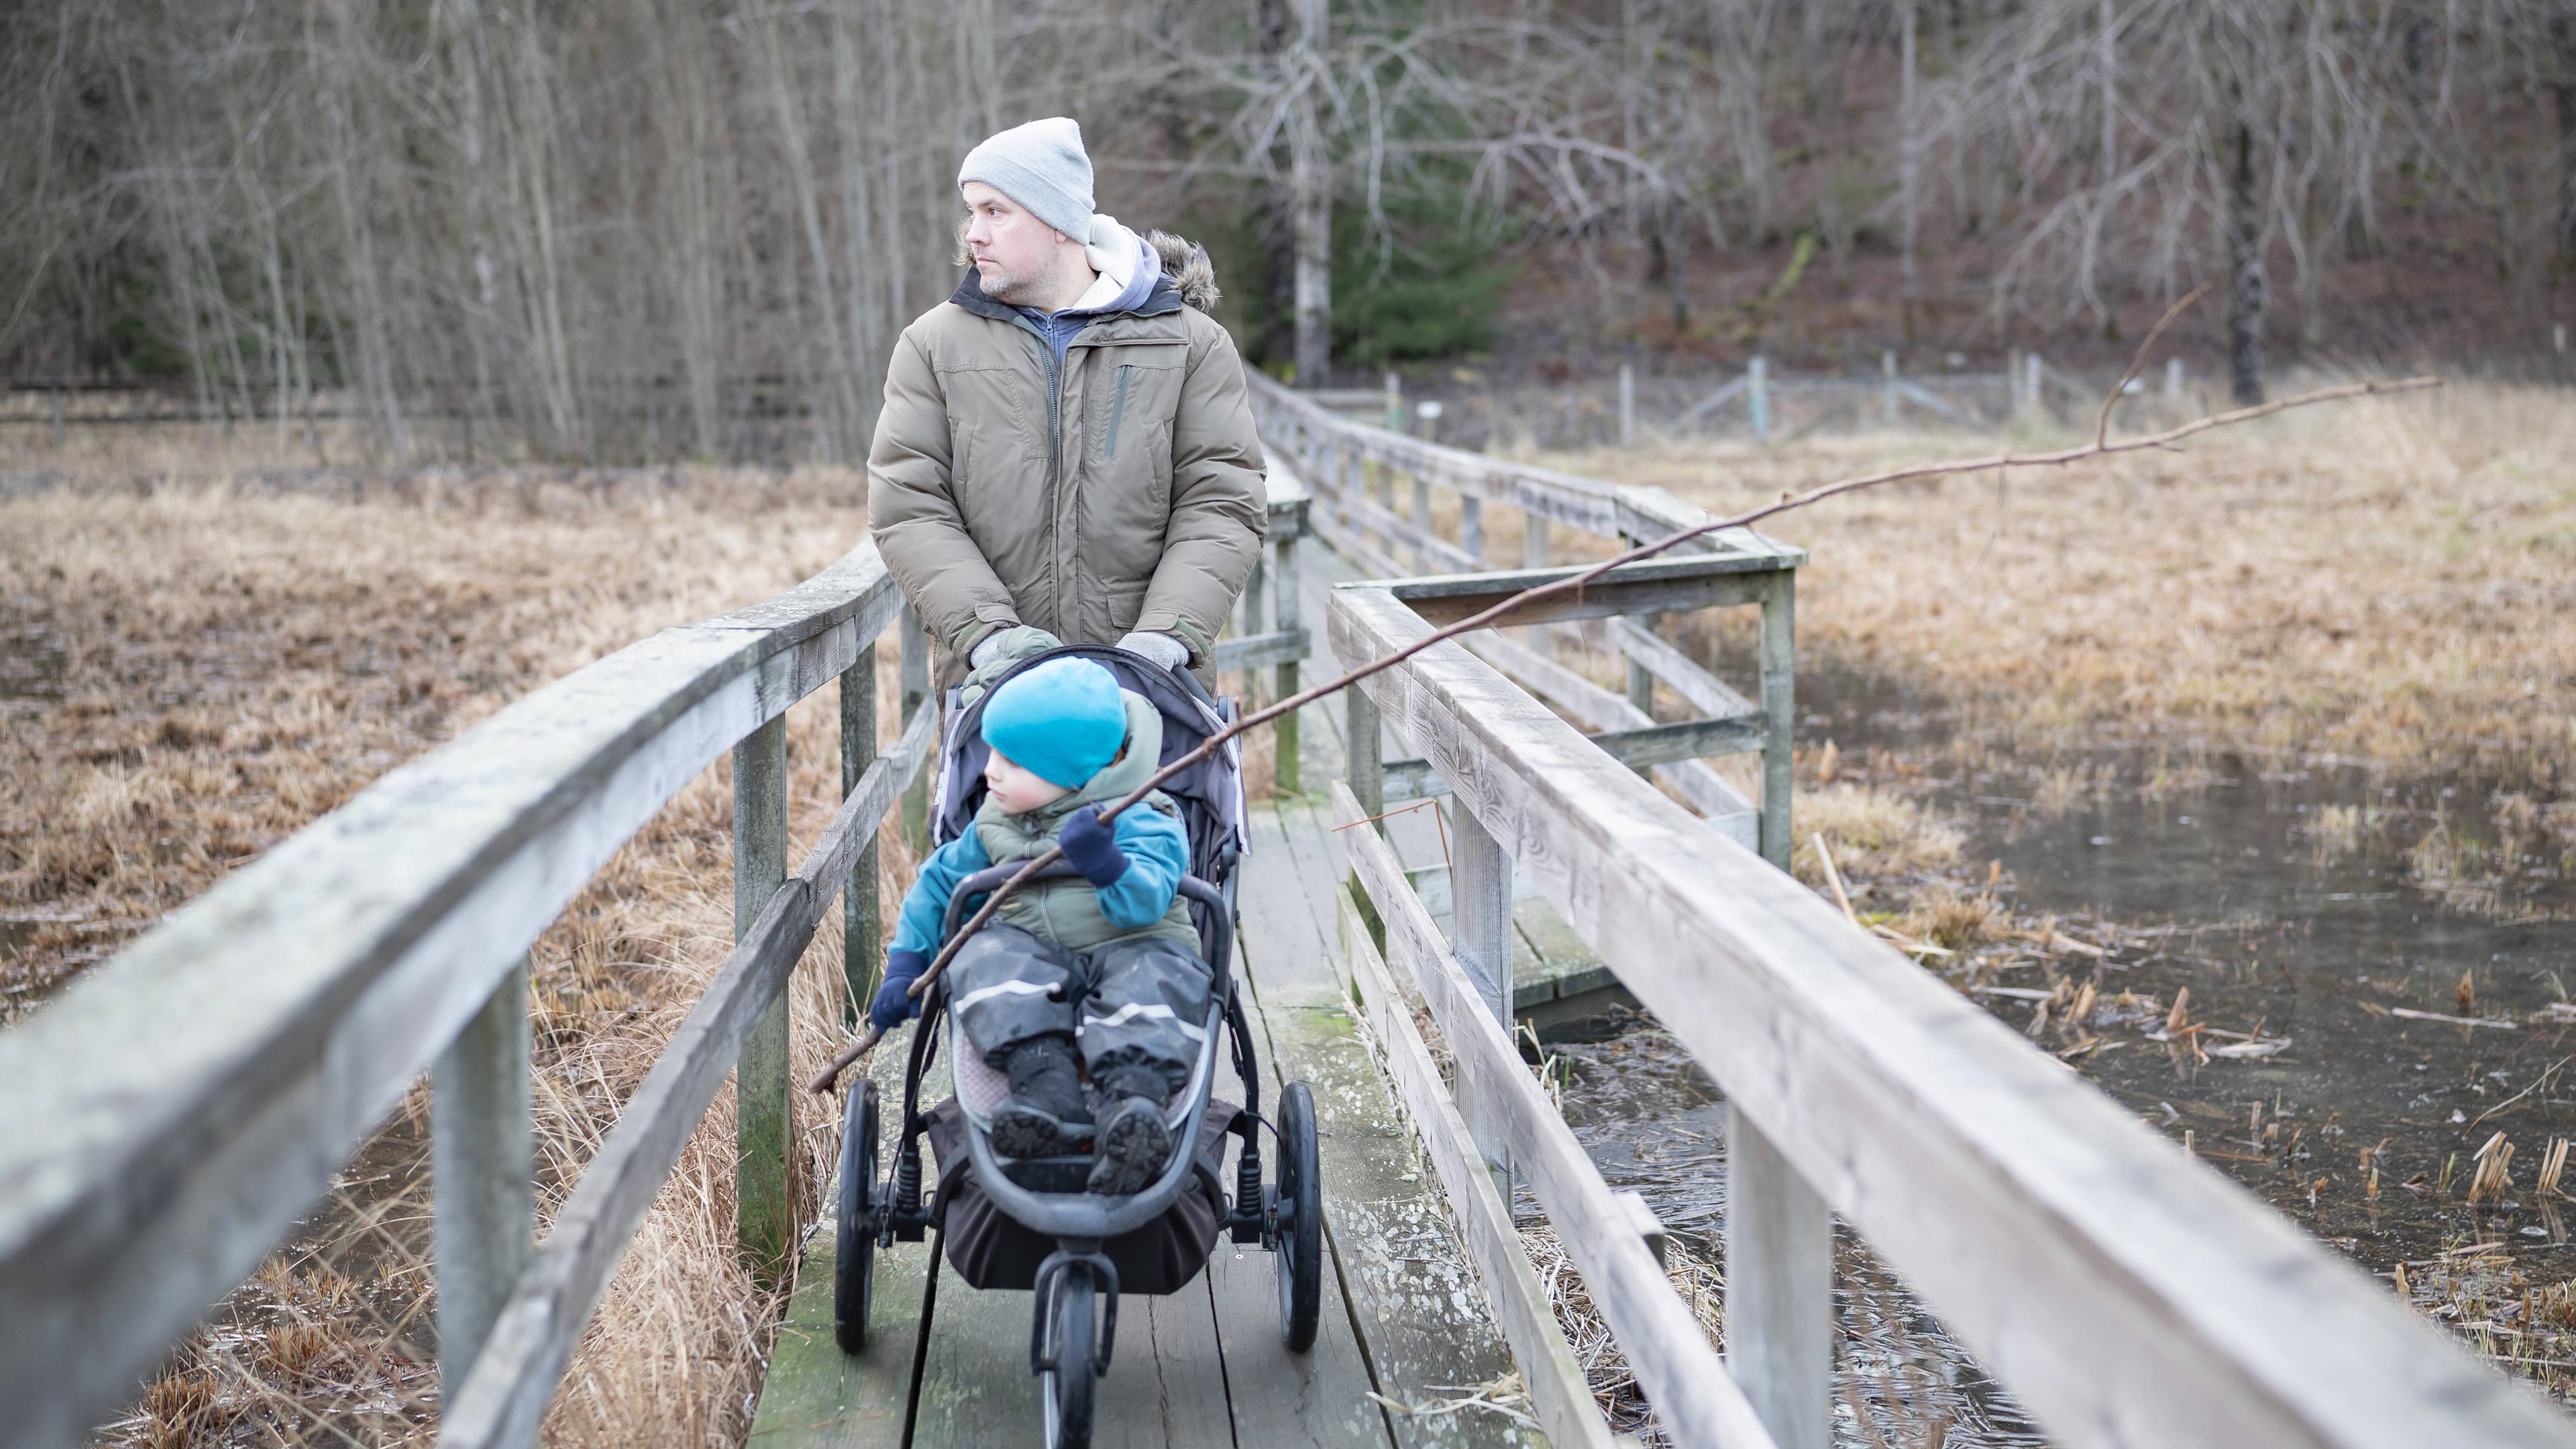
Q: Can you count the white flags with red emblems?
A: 0